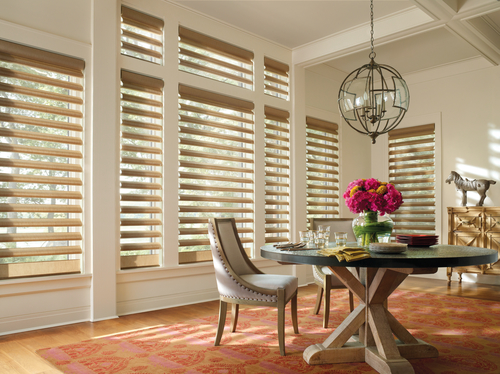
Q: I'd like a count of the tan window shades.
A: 9